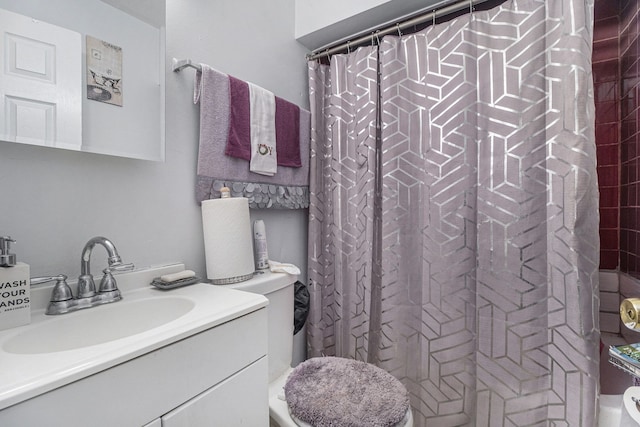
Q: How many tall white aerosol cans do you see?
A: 1